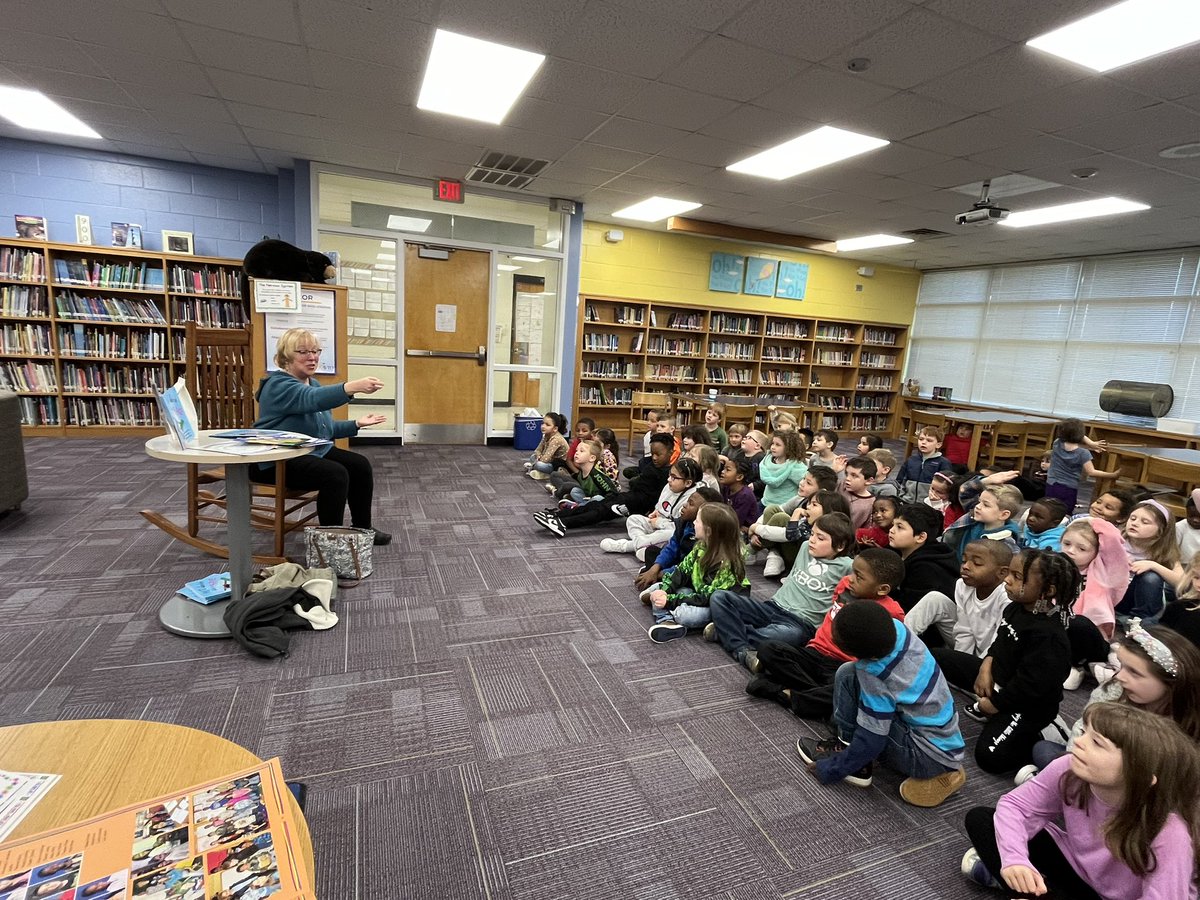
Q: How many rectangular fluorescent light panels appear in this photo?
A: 7